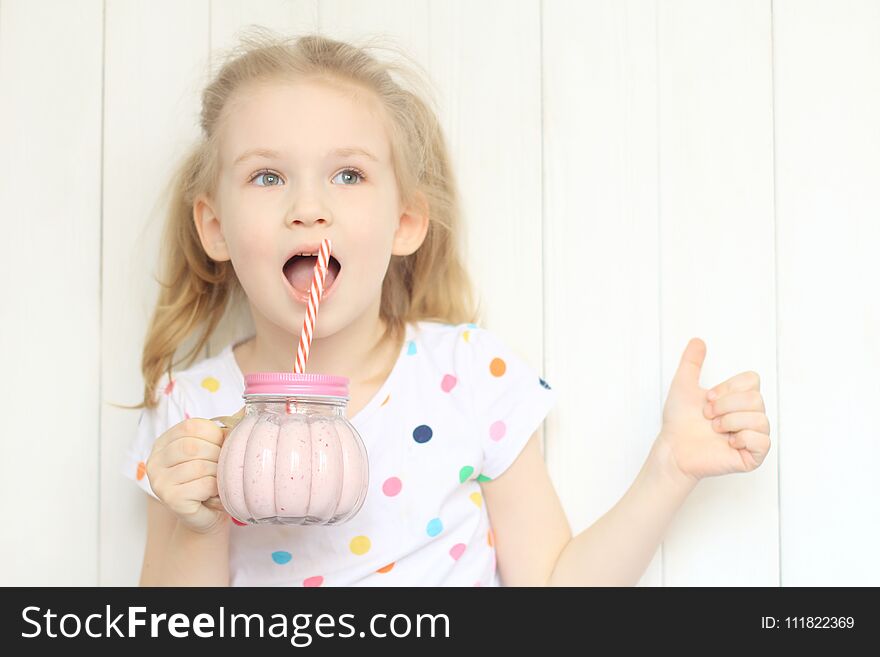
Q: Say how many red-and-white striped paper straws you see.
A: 1